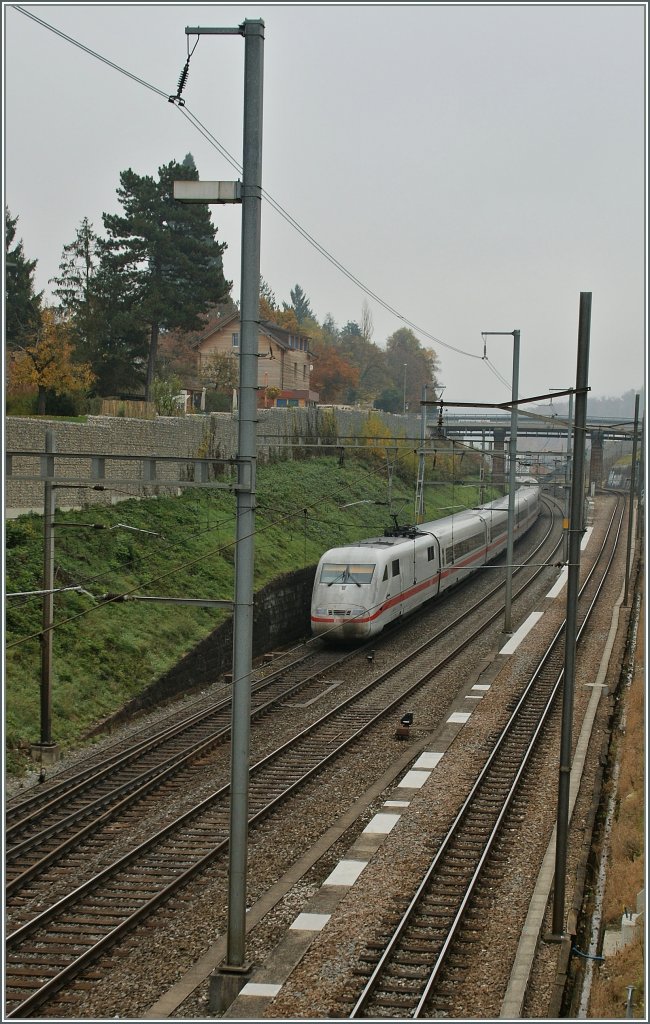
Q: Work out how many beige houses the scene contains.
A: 1